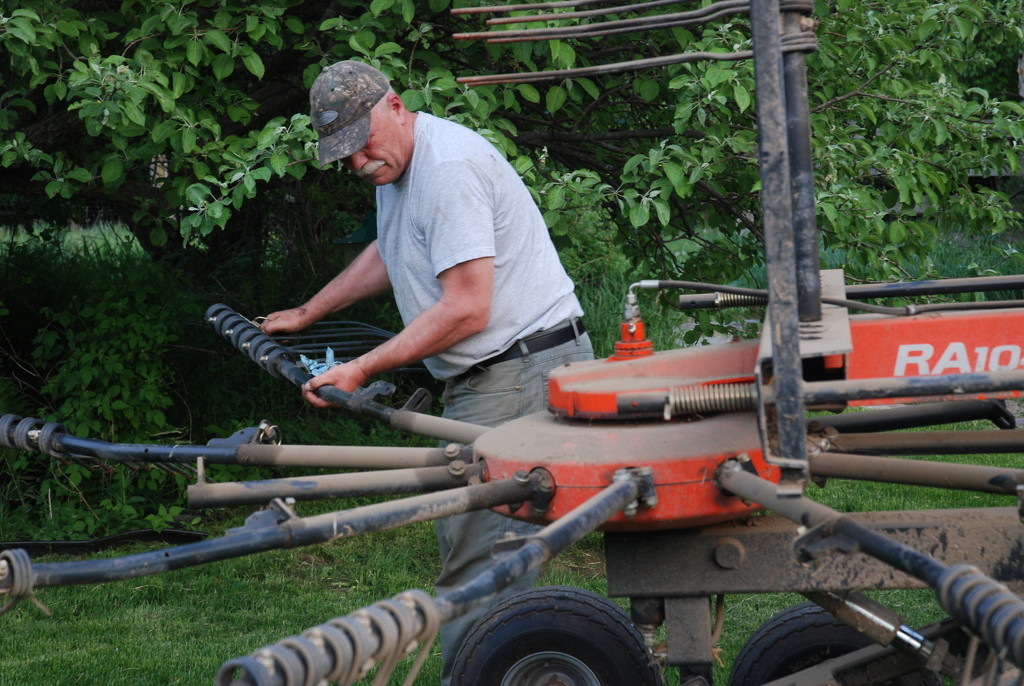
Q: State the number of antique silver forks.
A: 0